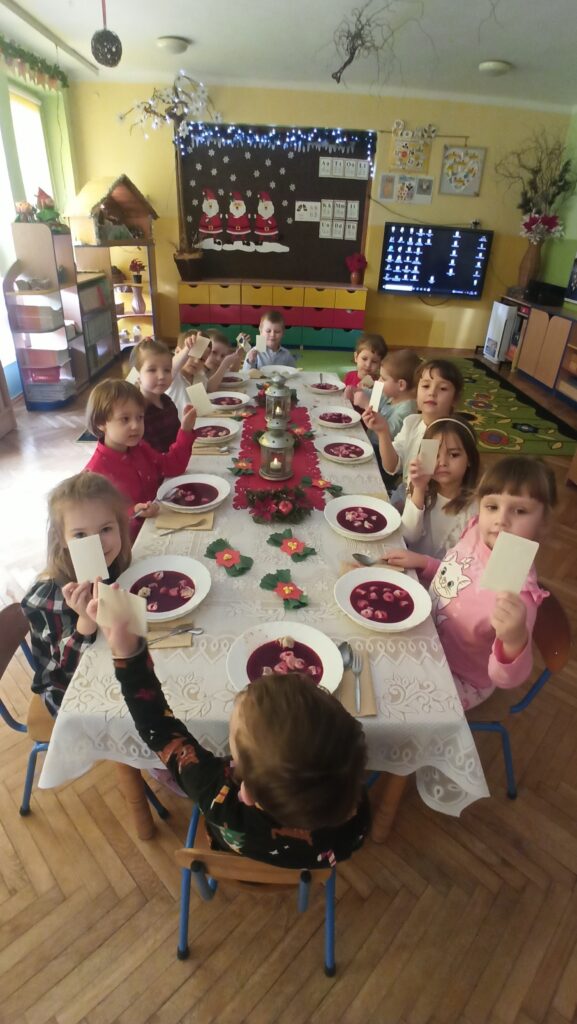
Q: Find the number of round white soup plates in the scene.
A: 12